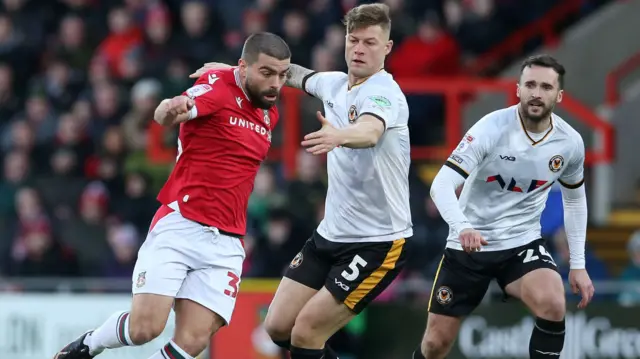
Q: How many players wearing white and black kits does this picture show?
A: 2